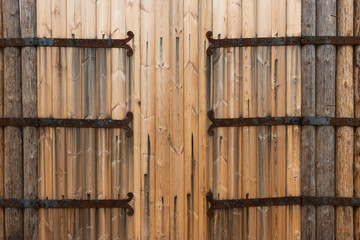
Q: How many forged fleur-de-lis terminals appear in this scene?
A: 6